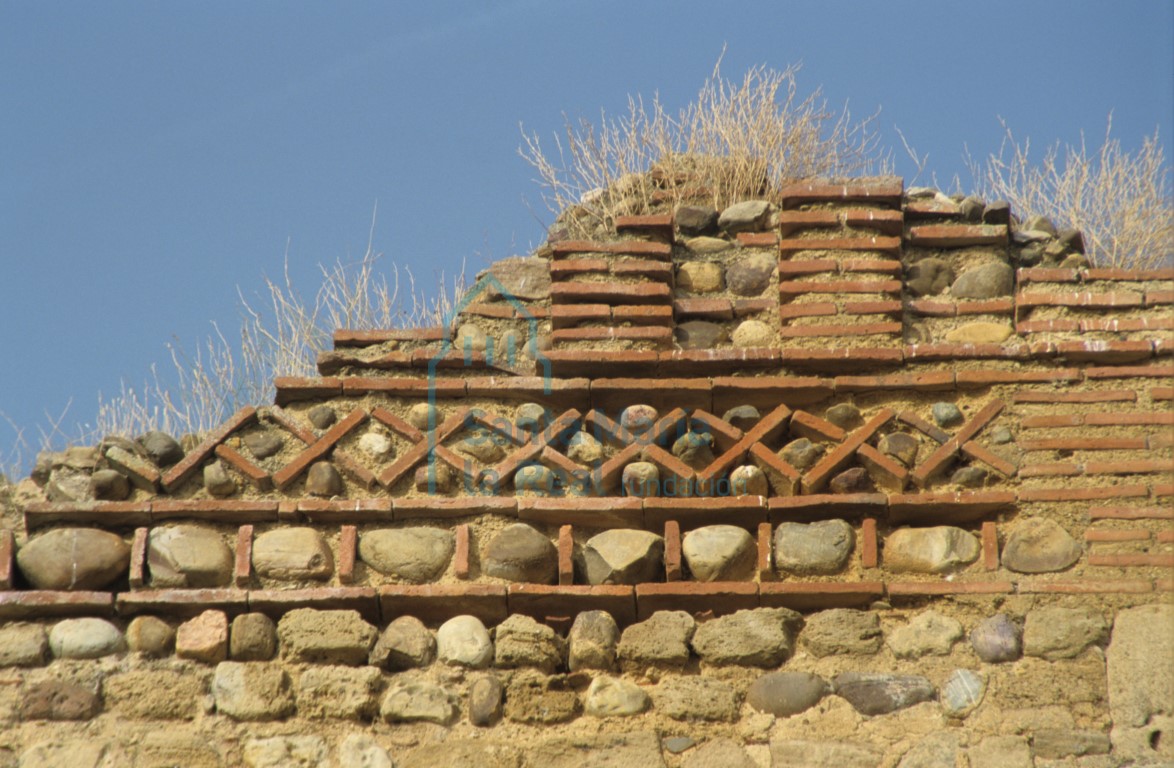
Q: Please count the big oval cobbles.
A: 10